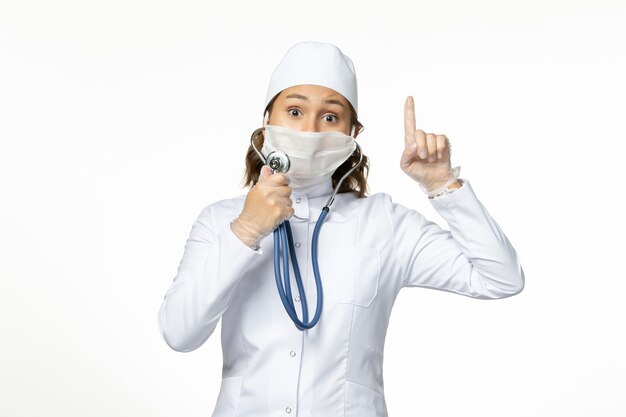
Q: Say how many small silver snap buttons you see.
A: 5